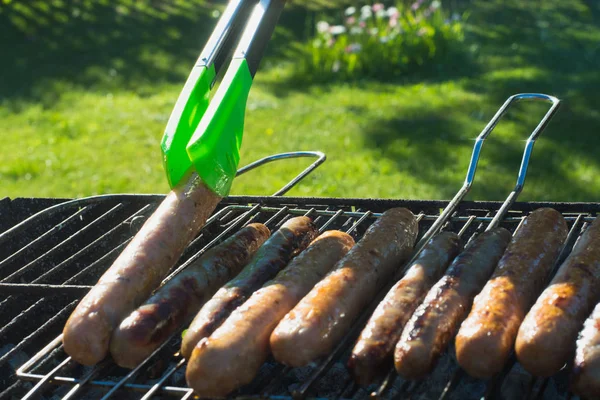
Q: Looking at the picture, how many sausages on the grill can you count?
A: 10